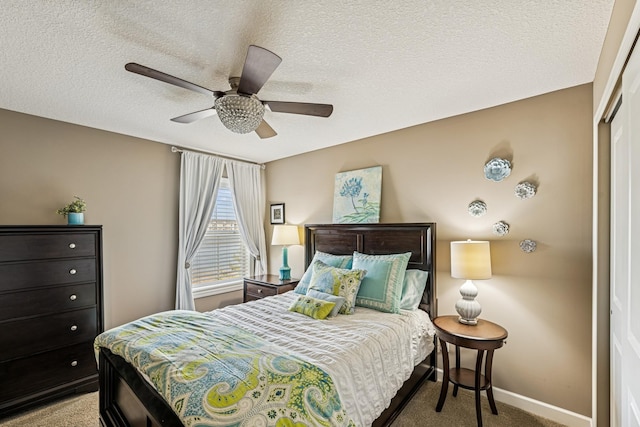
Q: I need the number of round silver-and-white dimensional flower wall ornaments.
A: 5